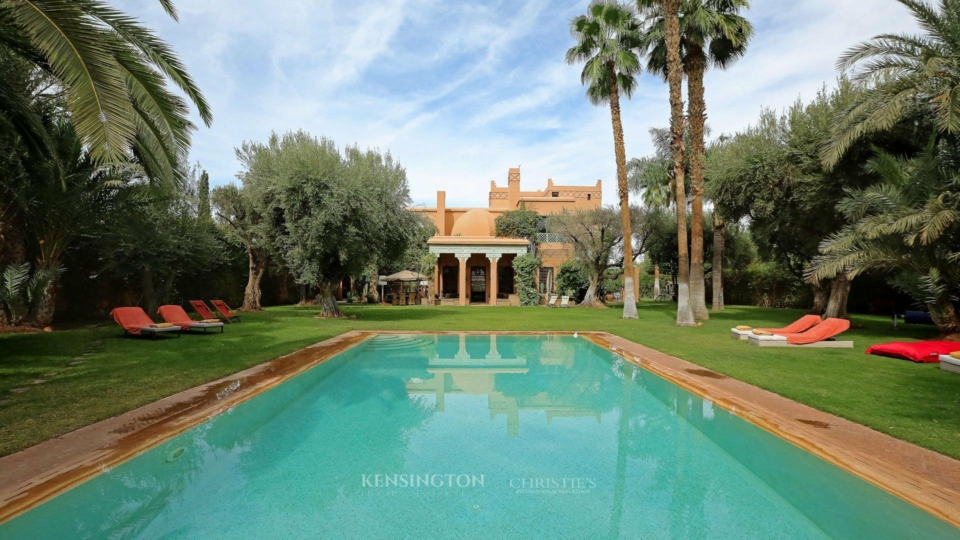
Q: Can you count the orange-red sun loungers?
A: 6